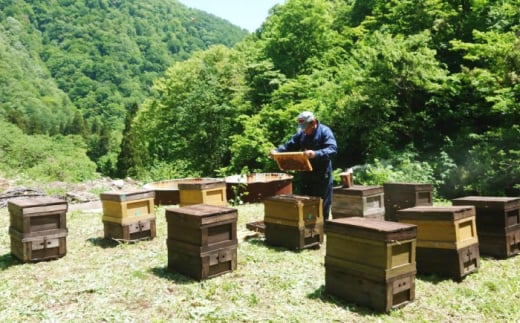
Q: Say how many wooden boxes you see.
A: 10